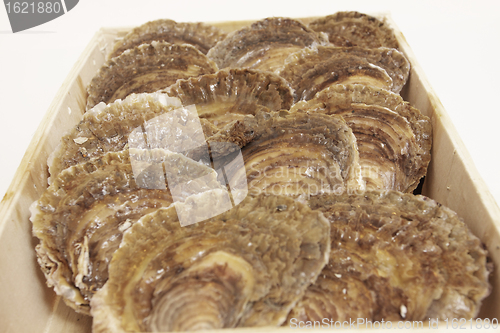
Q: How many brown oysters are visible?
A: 12